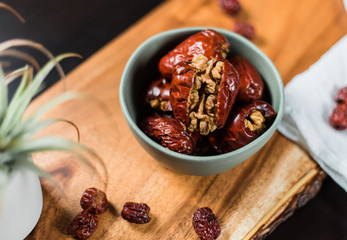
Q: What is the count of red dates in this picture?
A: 14